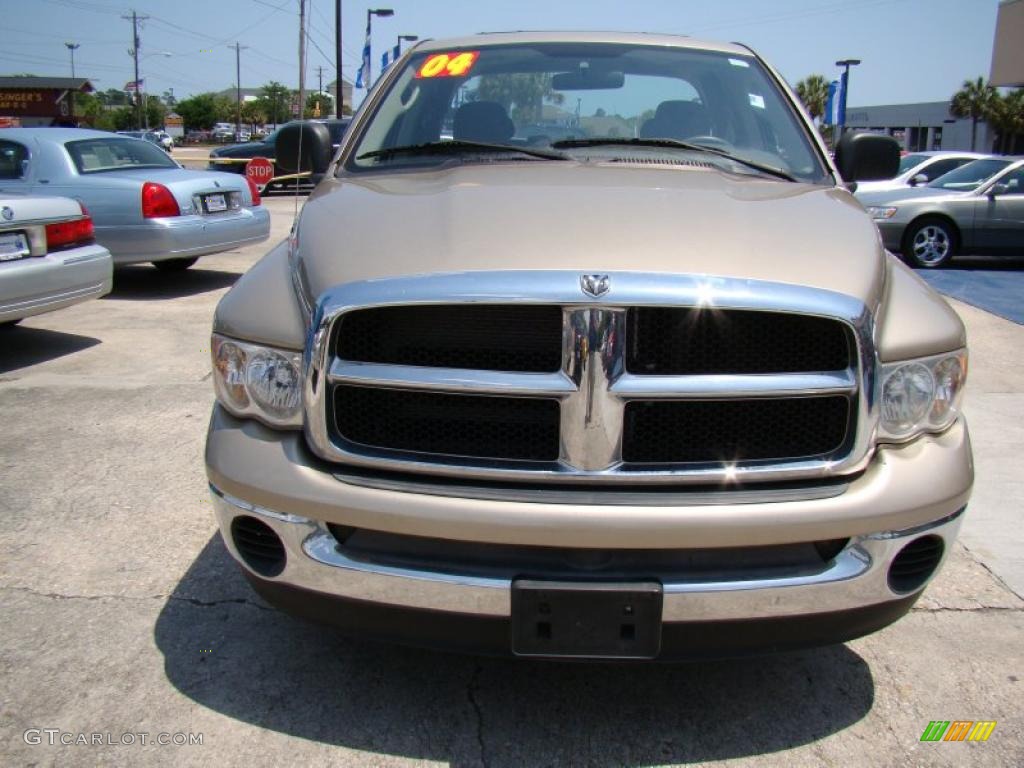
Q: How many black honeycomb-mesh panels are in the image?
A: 4